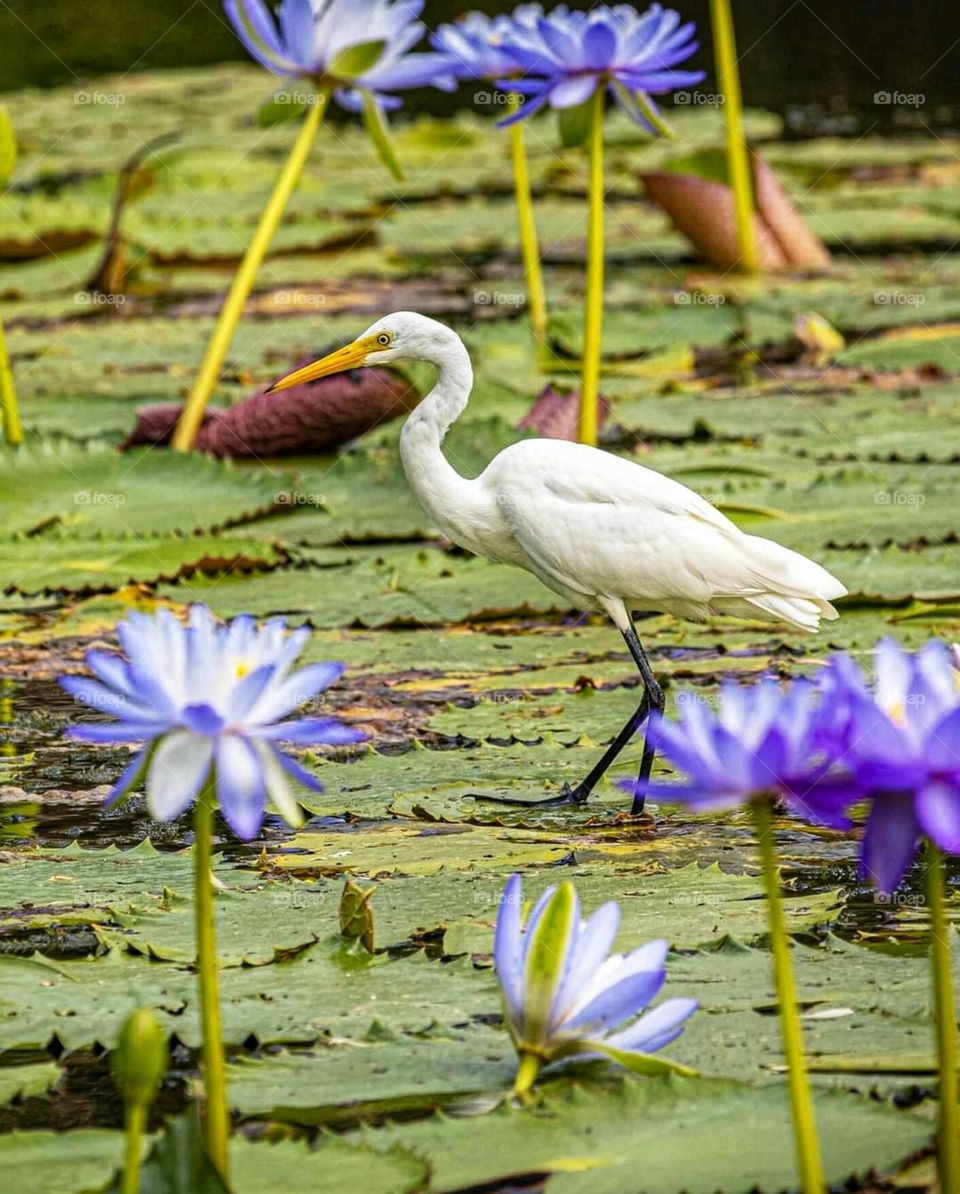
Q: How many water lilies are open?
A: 7